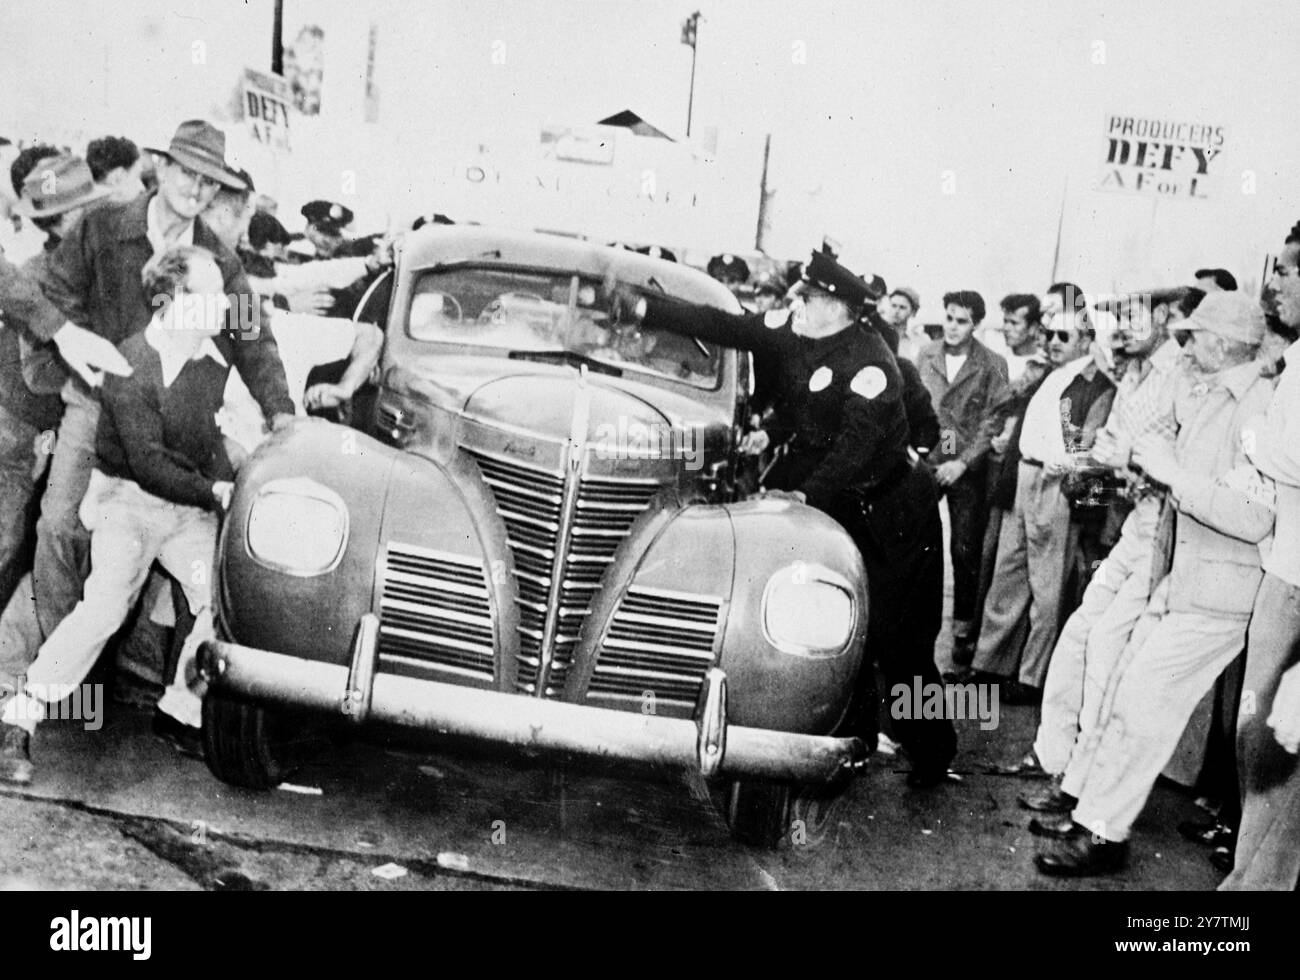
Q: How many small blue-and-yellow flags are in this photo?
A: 0